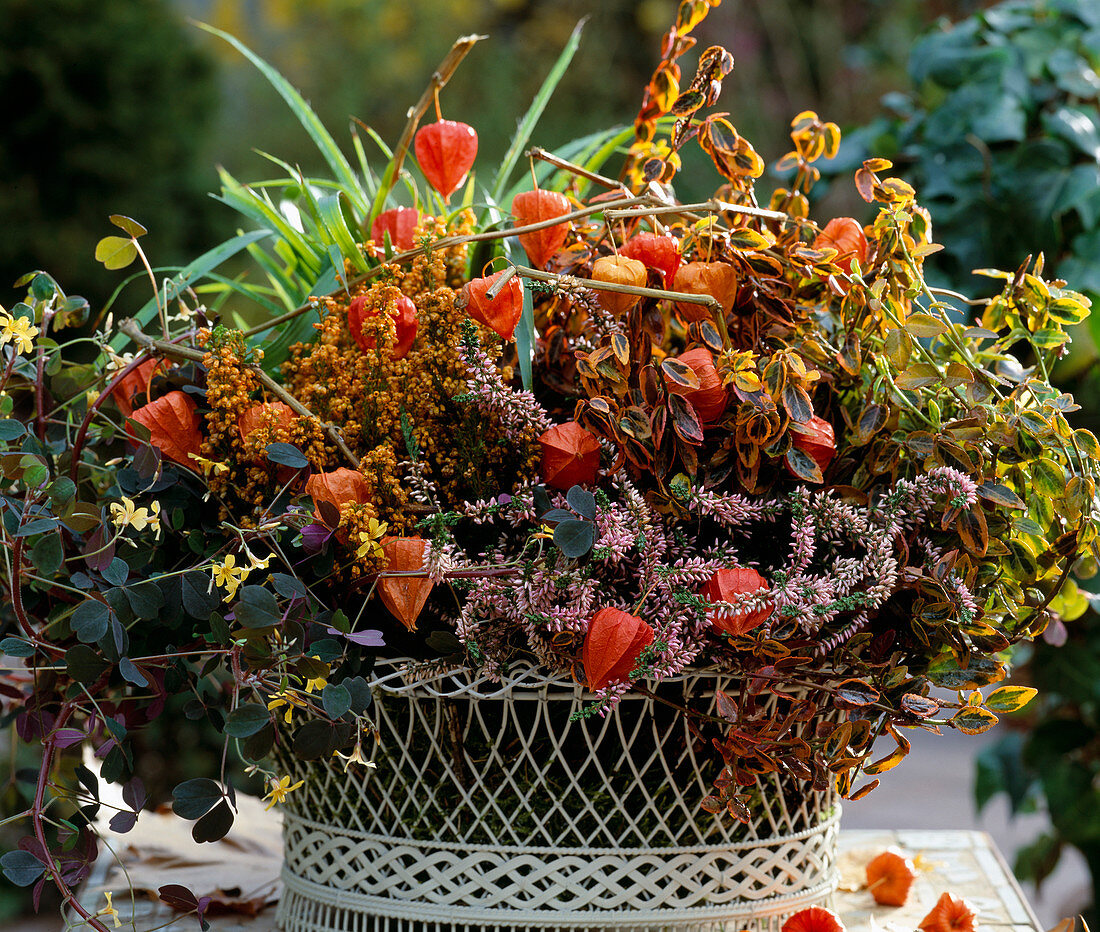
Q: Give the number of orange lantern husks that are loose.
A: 3